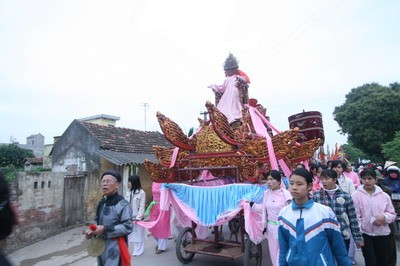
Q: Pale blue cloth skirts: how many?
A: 1